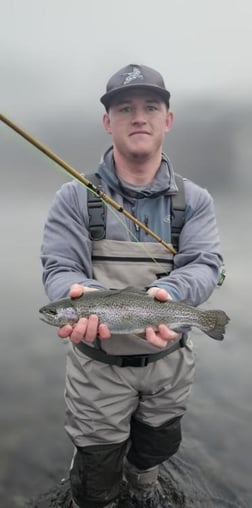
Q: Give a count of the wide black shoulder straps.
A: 2